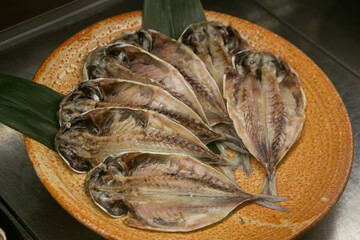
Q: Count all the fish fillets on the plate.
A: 7